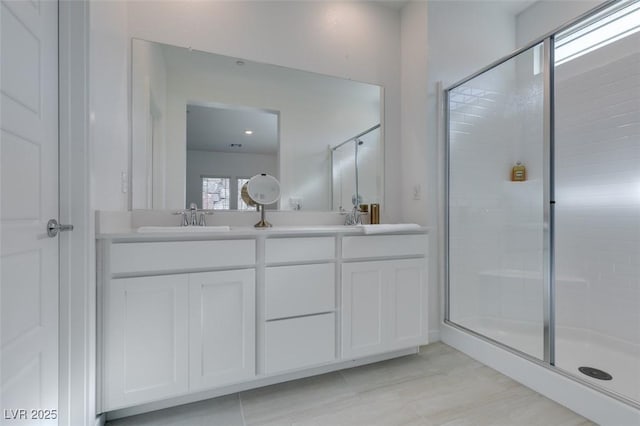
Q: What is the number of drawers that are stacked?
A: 3